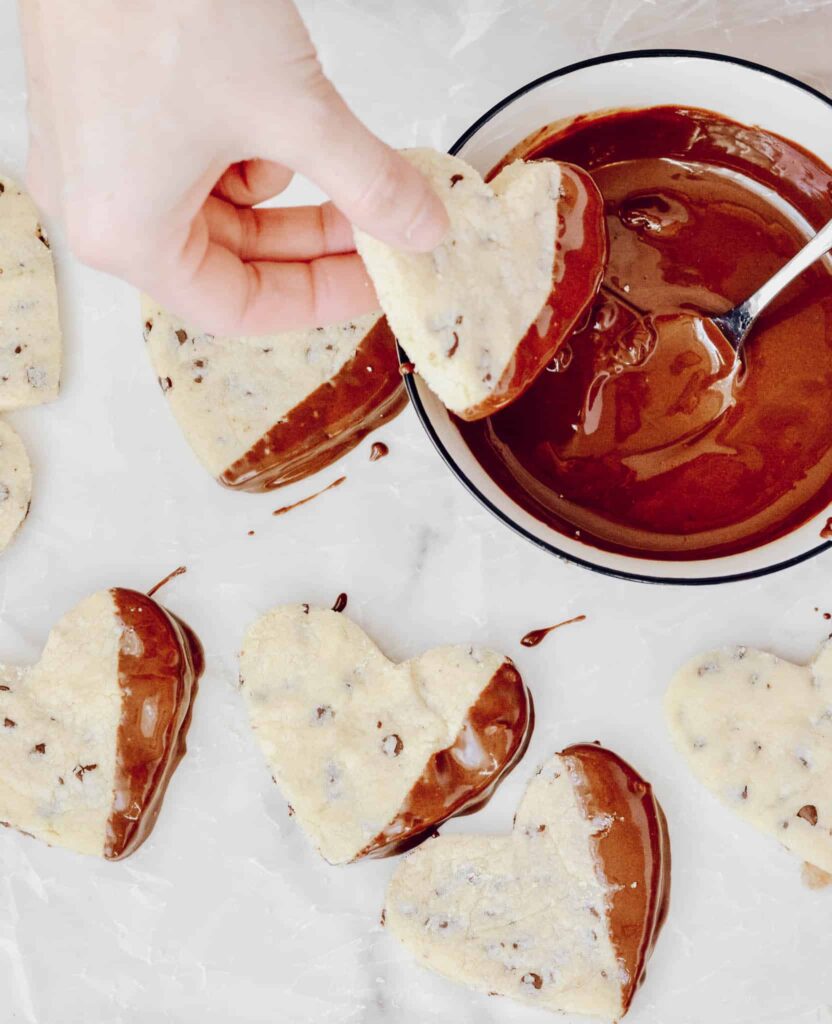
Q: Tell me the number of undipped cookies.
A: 3